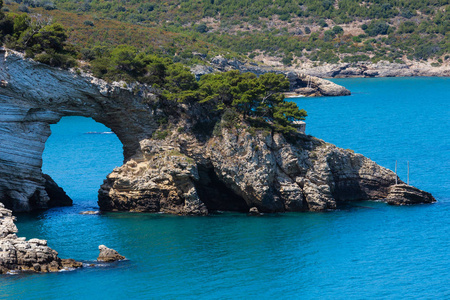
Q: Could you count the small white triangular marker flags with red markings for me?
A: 0